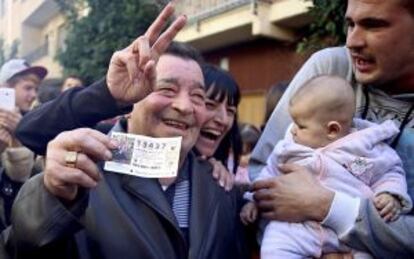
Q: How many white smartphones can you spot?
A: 1